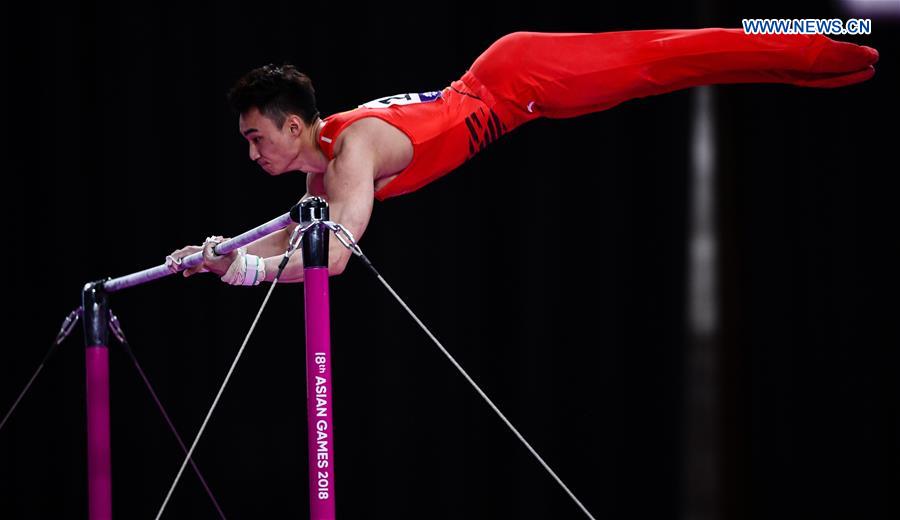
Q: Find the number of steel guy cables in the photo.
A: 4